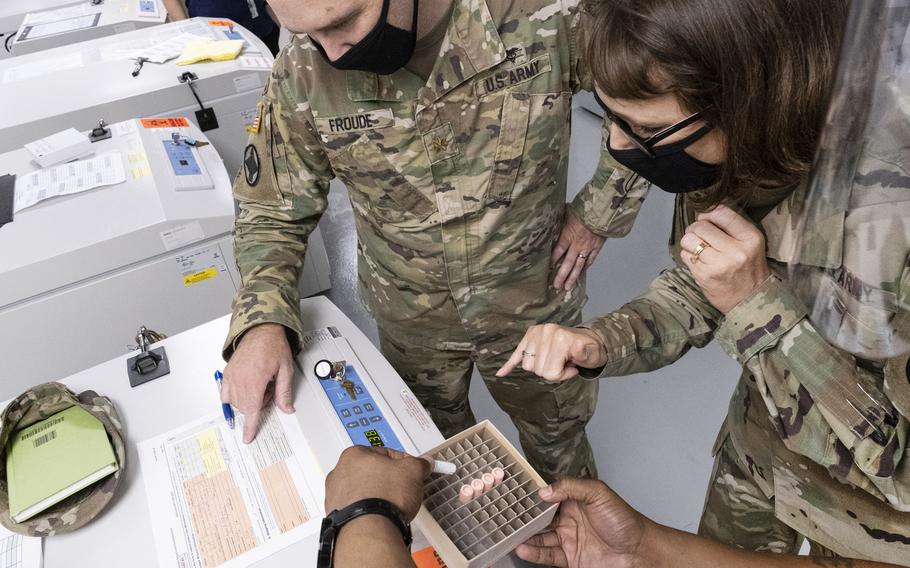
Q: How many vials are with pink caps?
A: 4